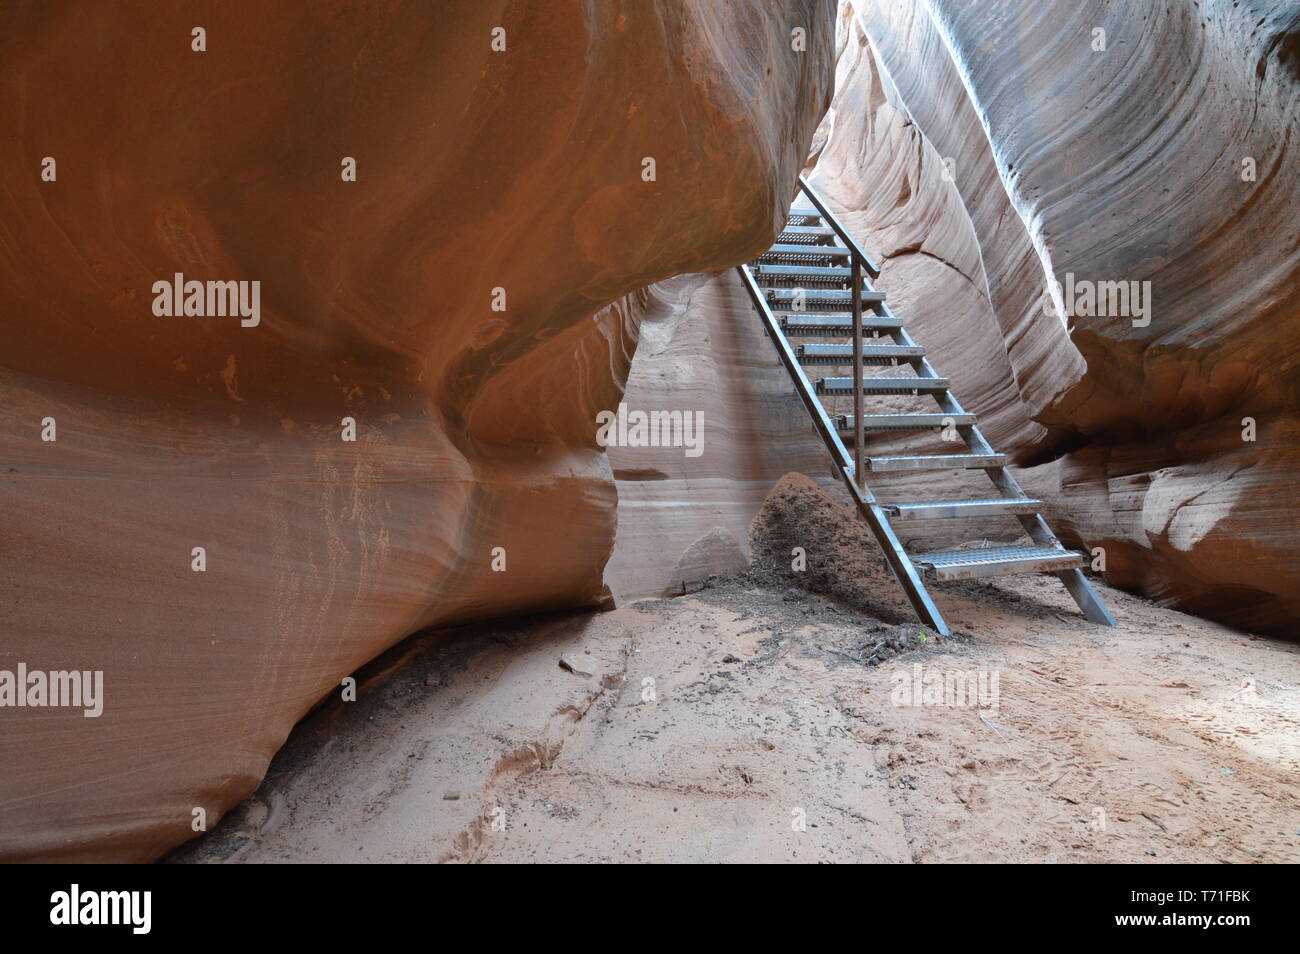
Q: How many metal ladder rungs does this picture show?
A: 12